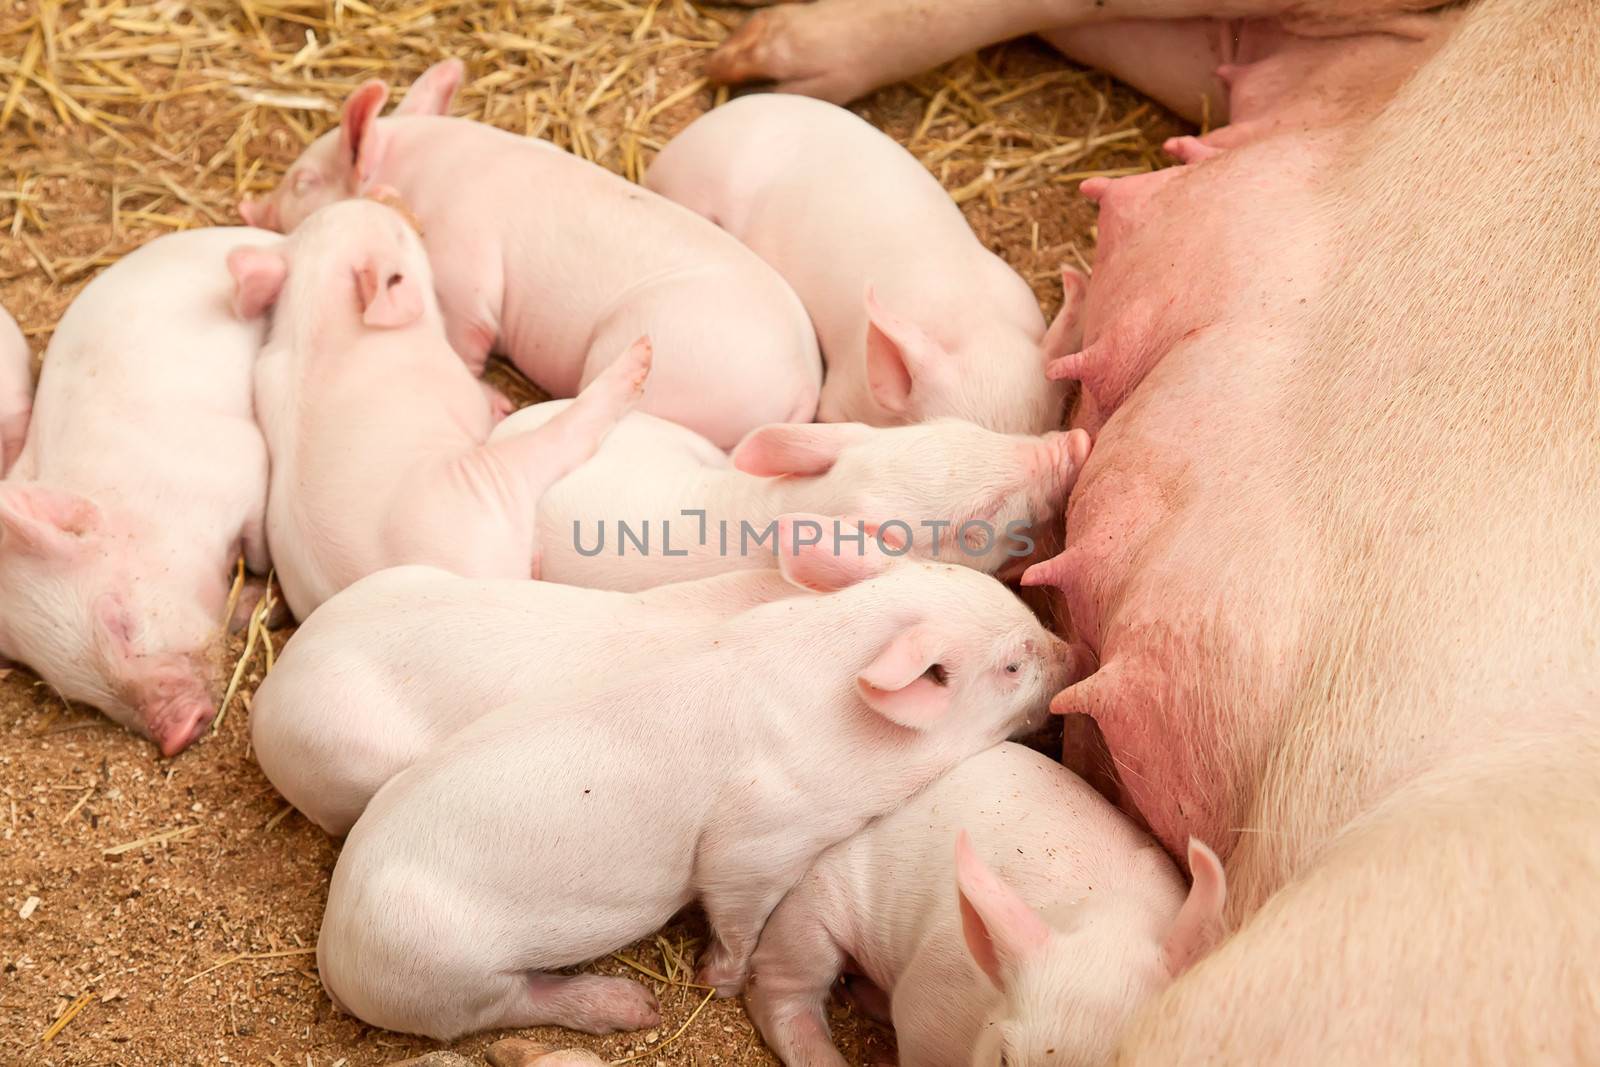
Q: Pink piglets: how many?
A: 9